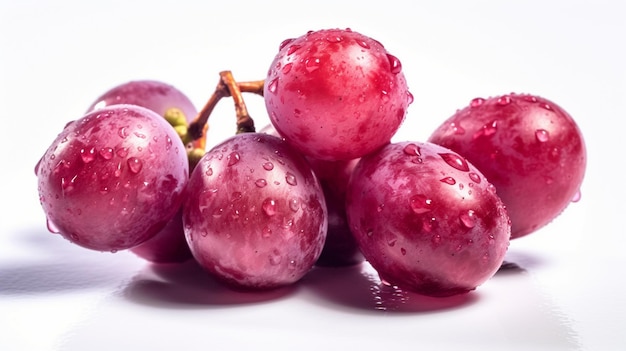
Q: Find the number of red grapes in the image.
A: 8